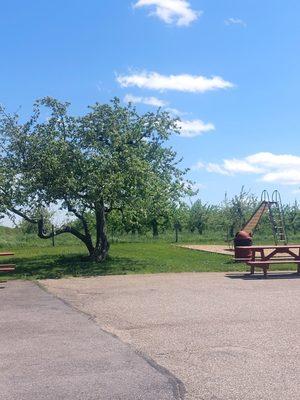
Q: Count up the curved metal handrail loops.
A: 2